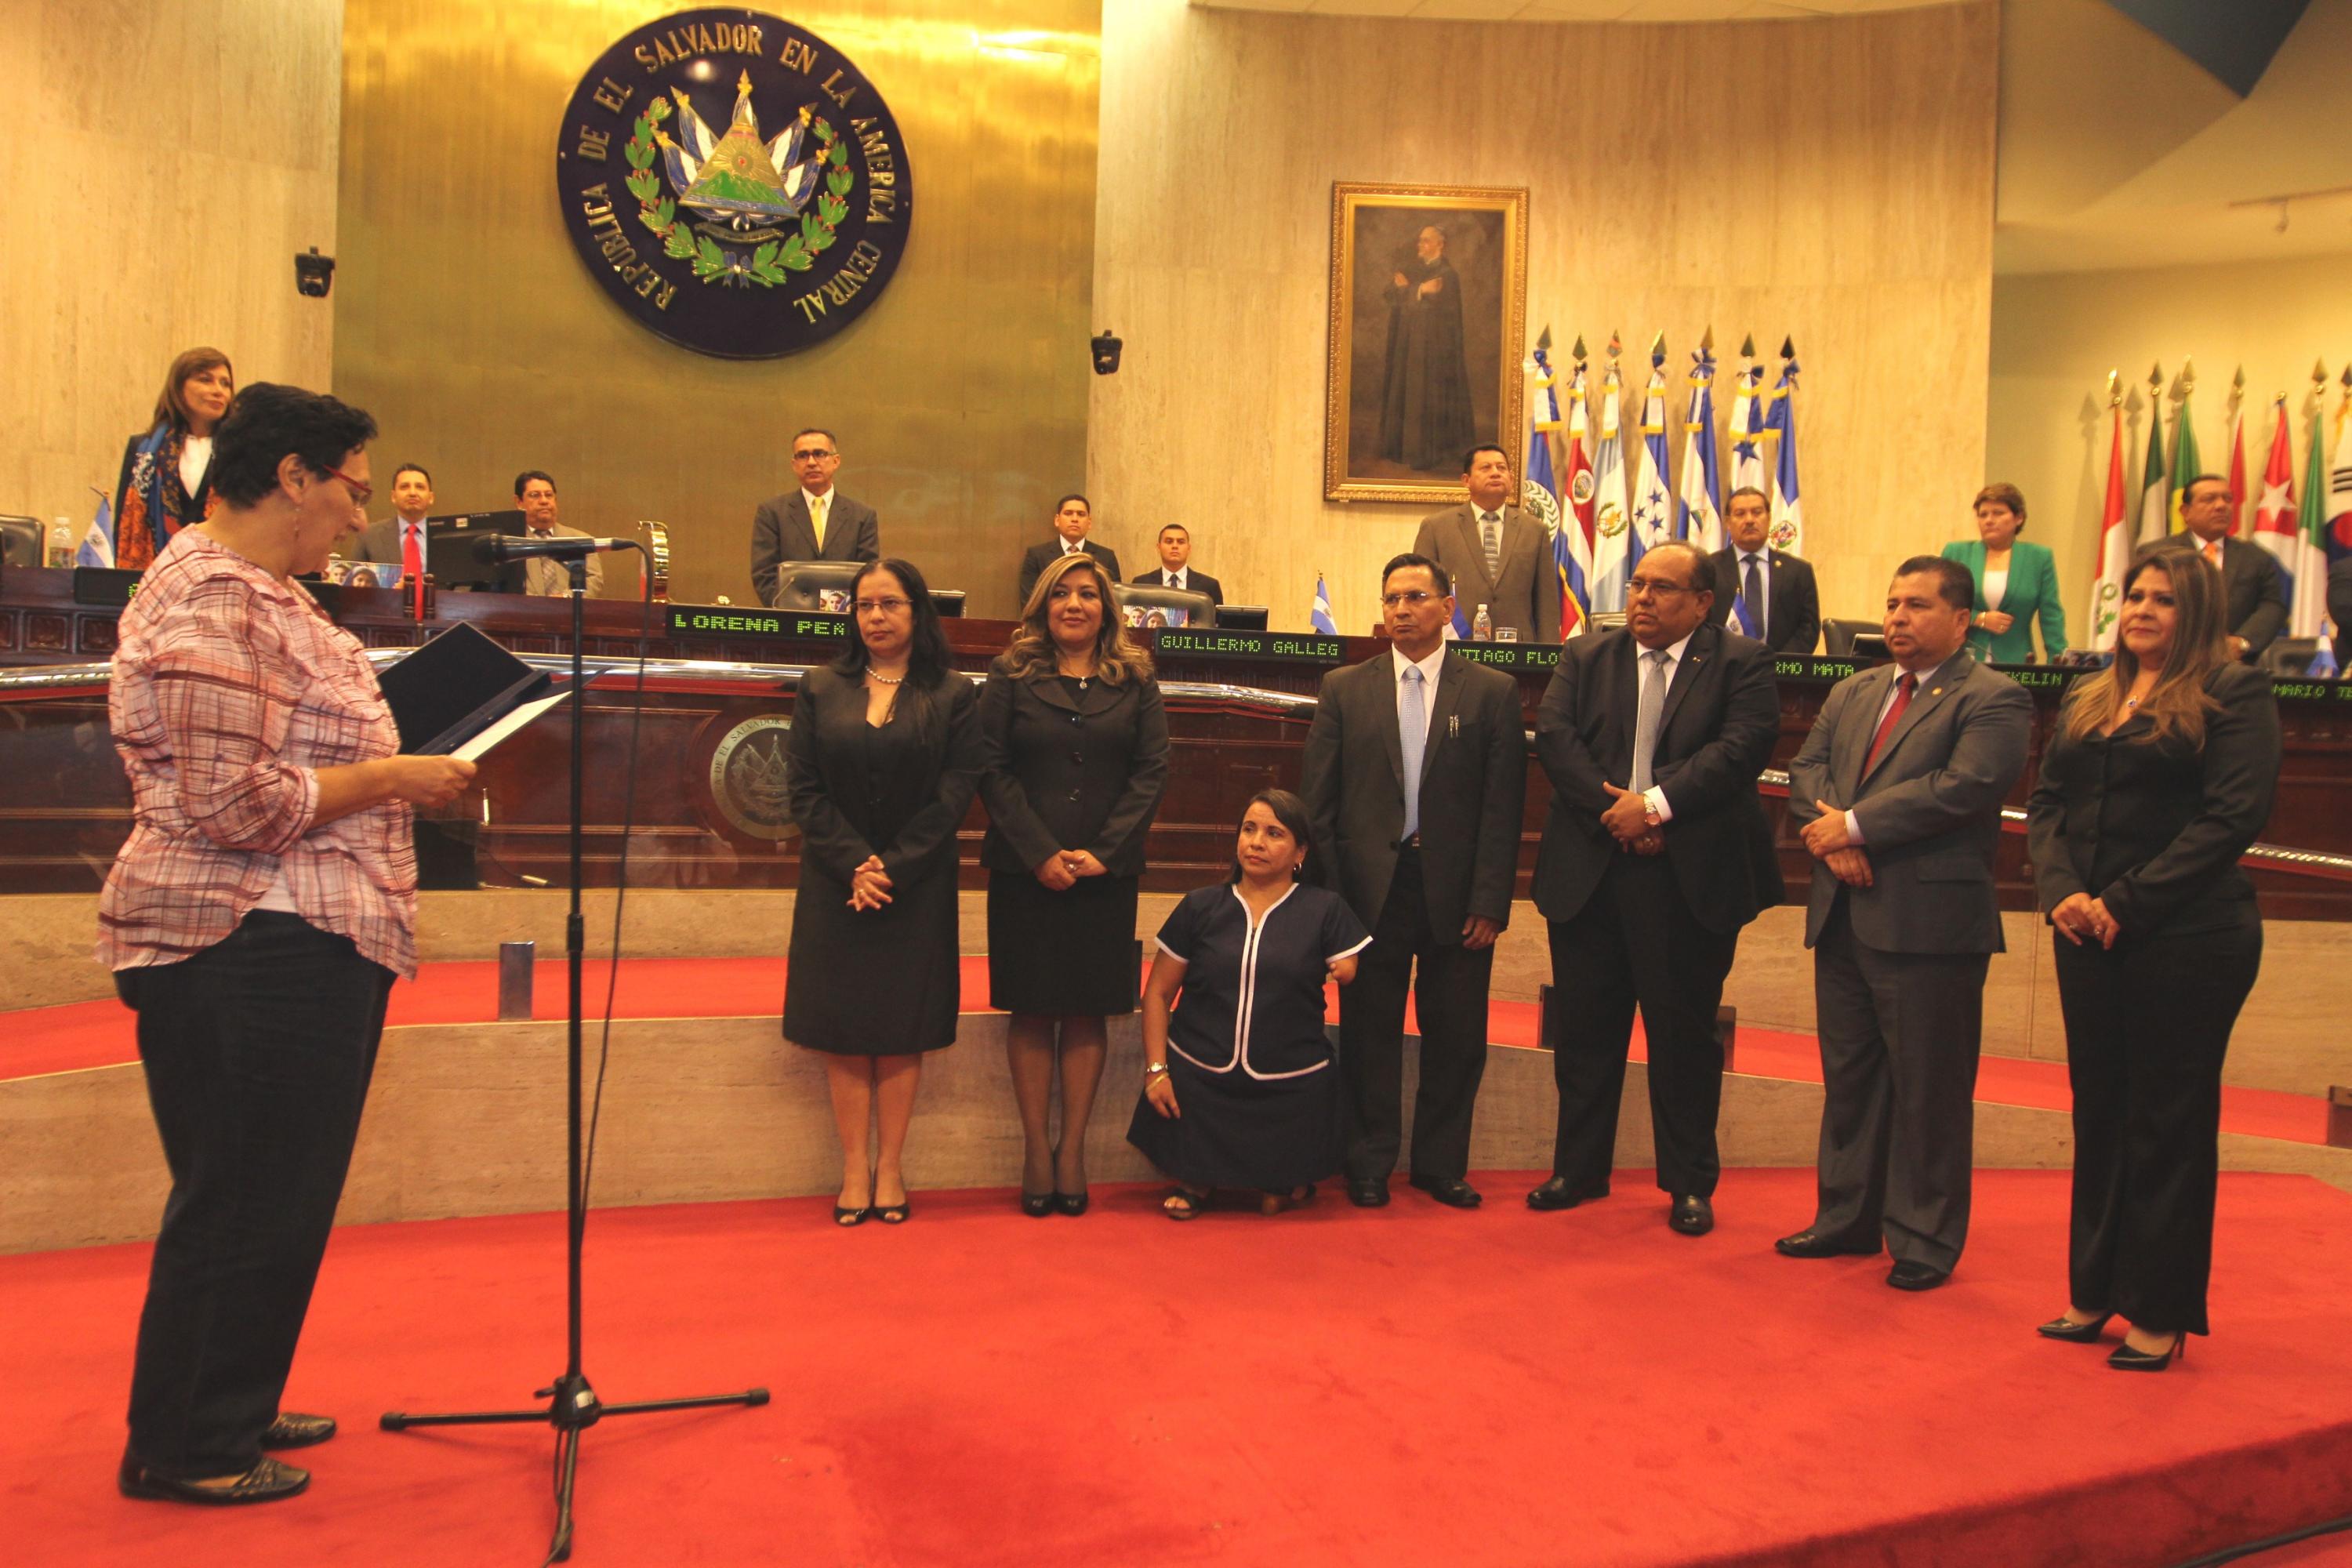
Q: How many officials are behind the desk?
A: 10